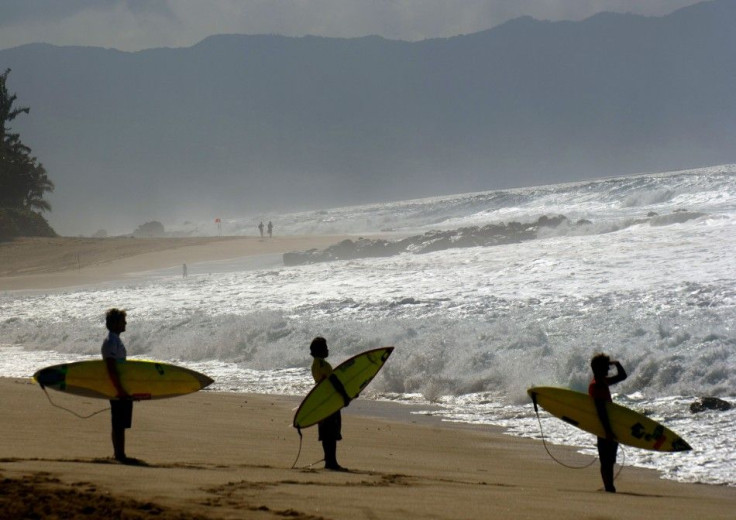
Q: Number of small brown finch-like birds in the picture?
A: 0